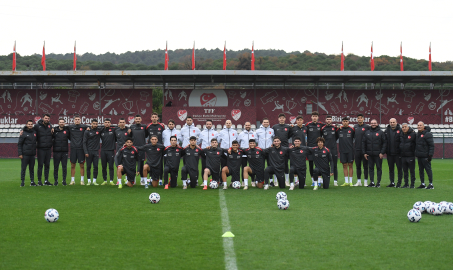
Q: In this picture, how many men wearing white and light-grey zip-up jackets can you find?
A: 6